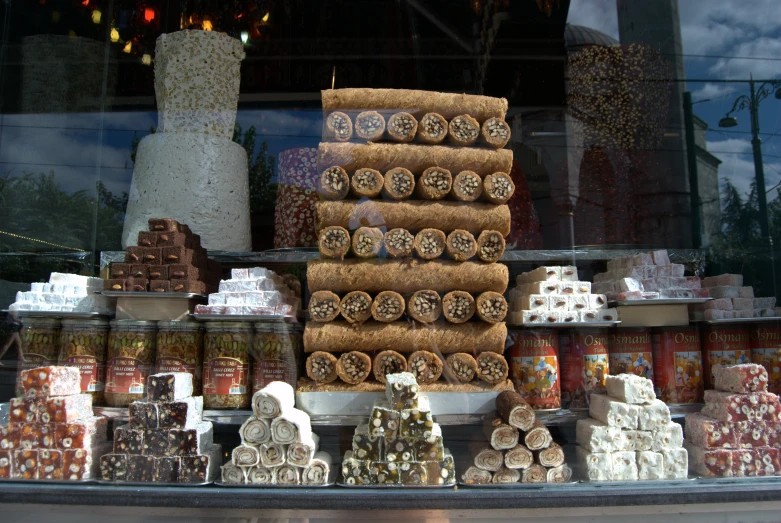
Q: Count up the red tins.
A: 6